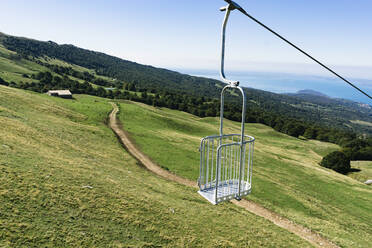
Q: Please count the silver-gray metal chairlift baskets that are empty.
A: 1